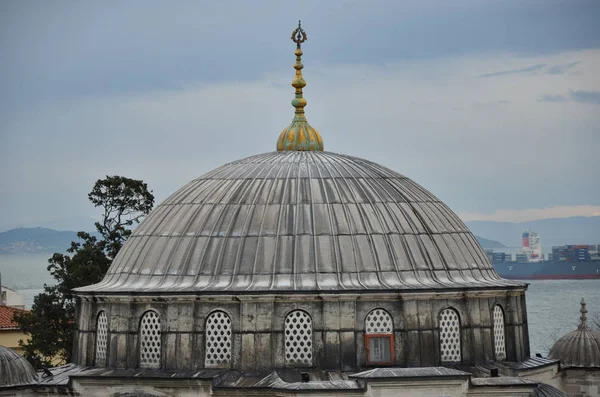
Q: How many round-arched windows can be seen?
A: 7